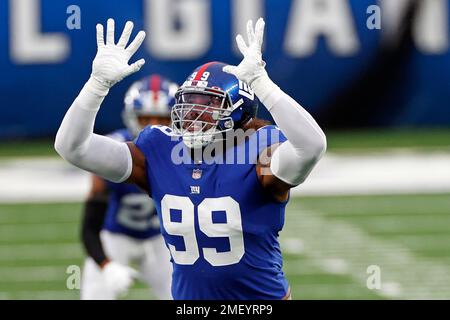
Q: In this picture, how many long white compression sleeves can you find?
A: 2